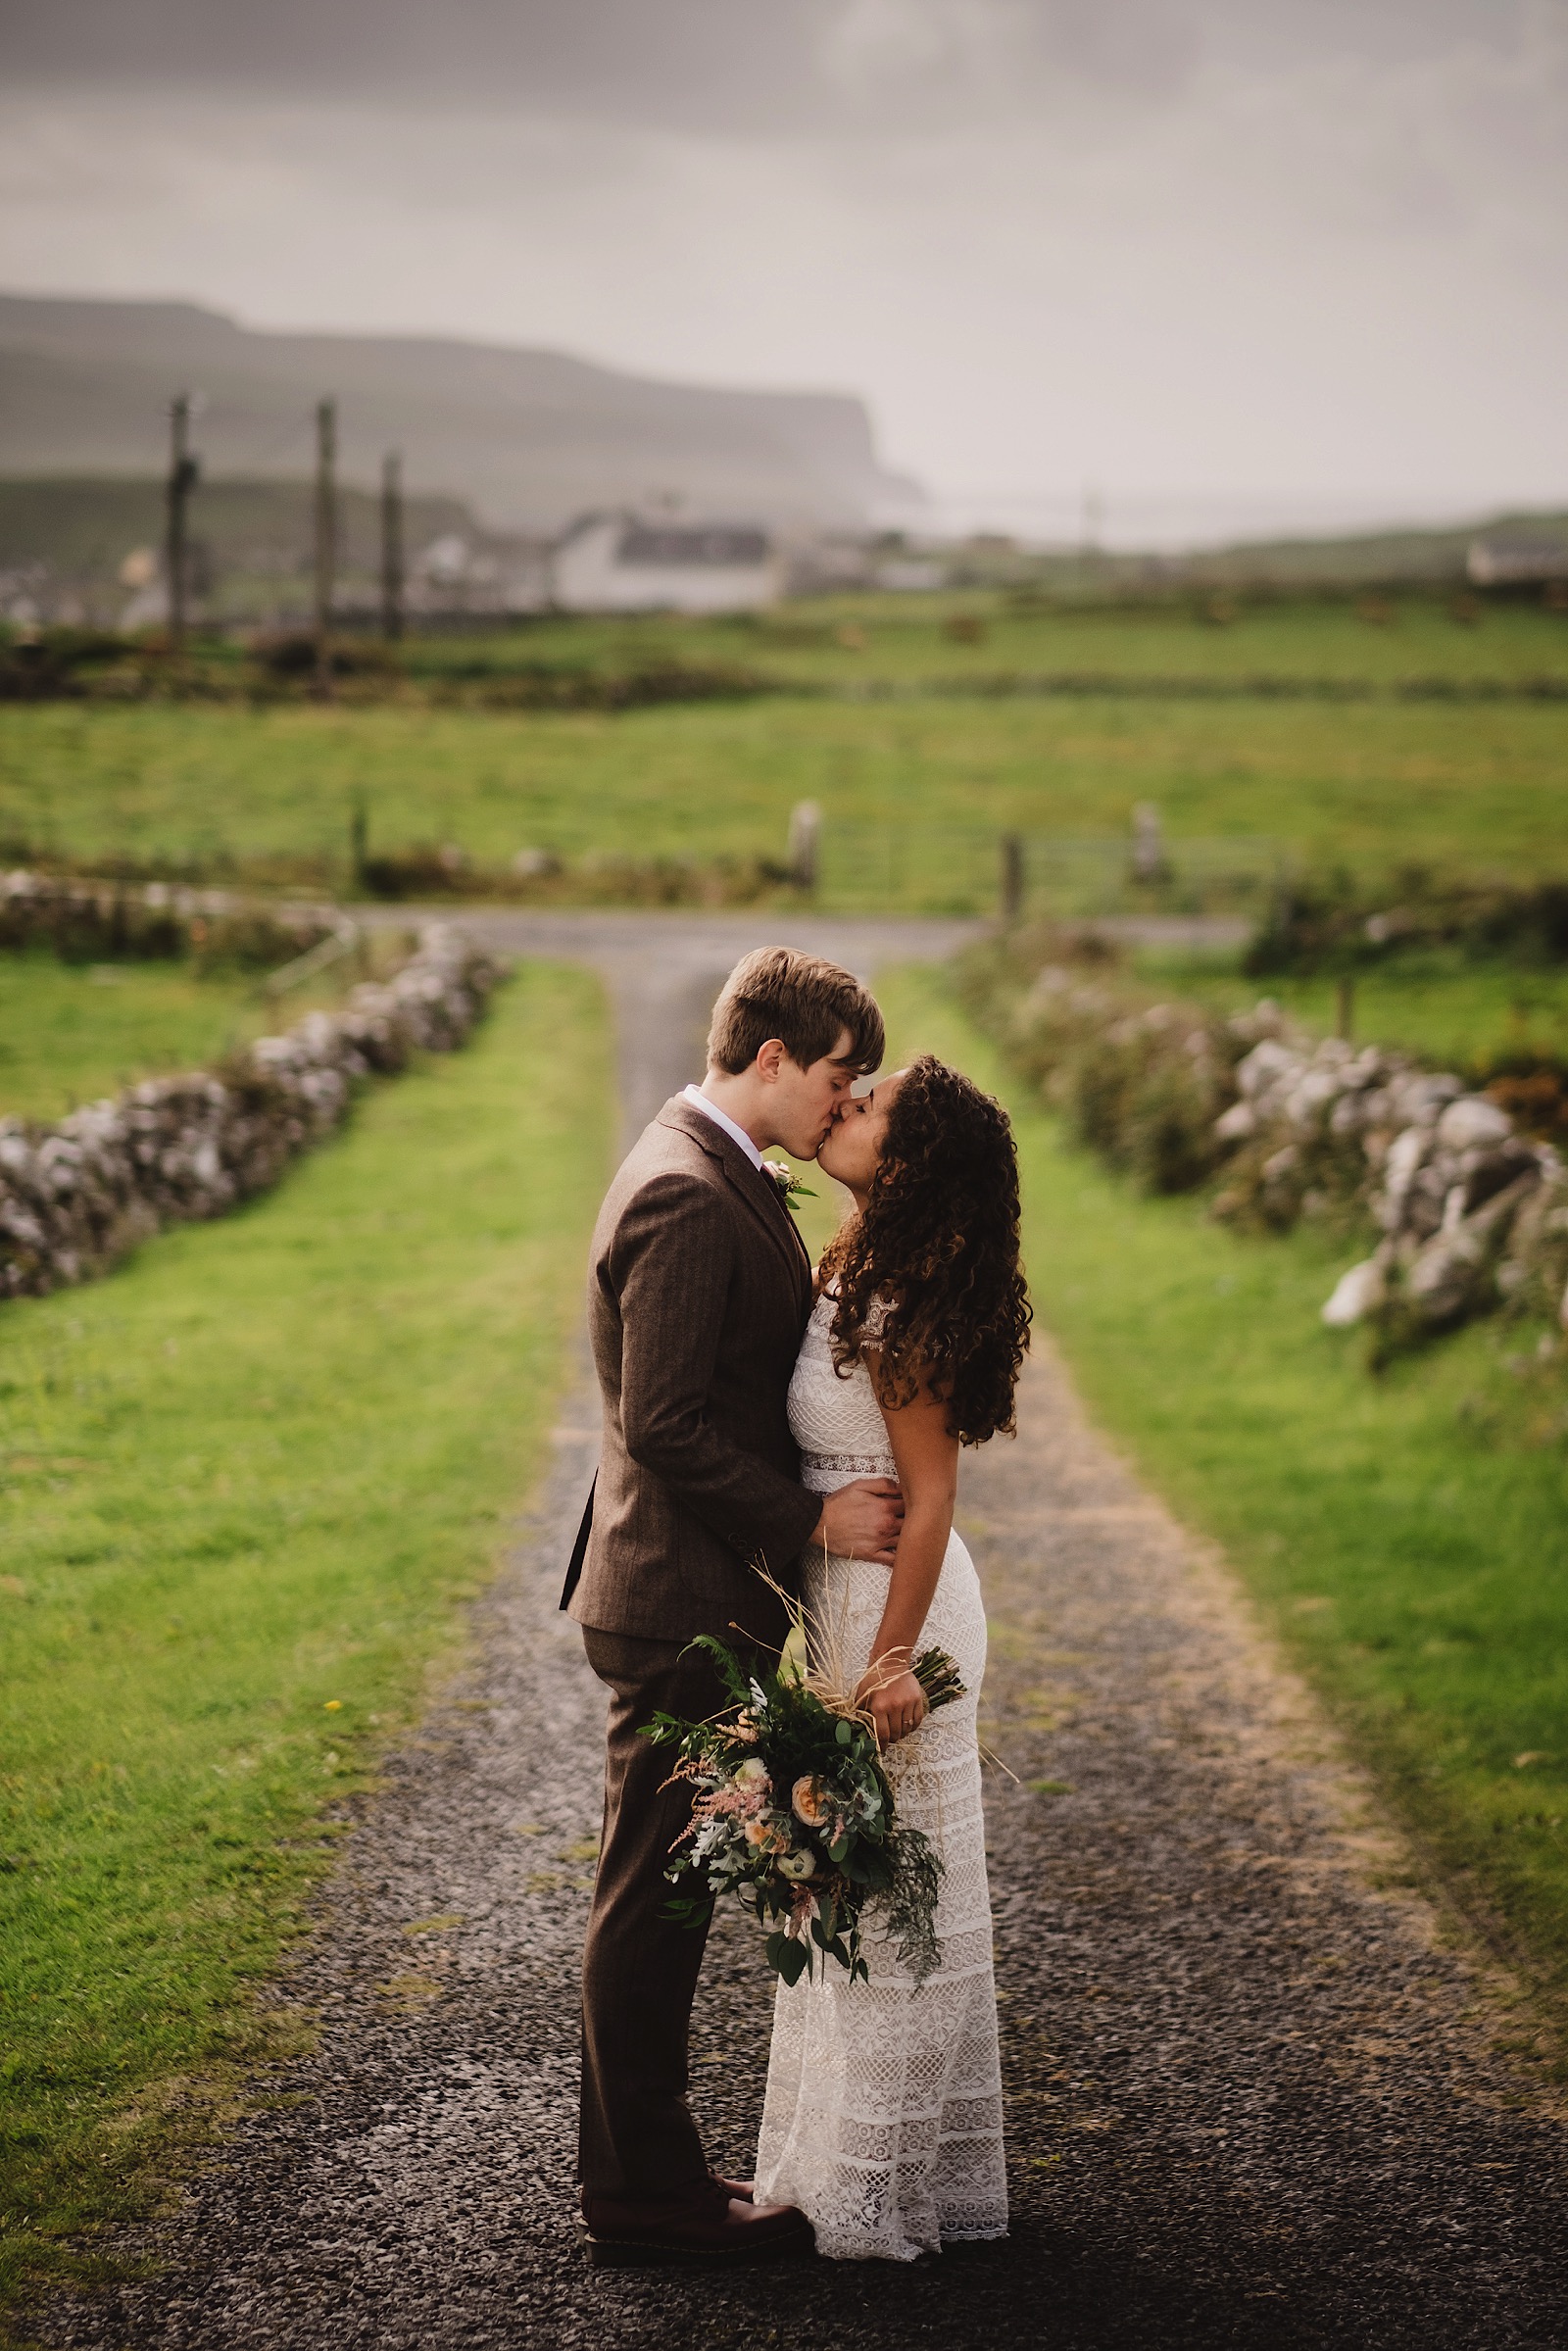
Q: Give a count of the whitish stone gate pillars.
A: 2